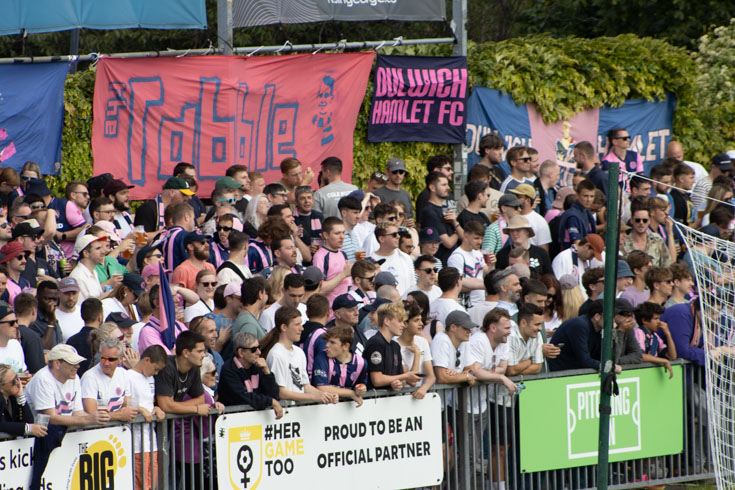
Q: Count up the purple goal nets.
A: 0